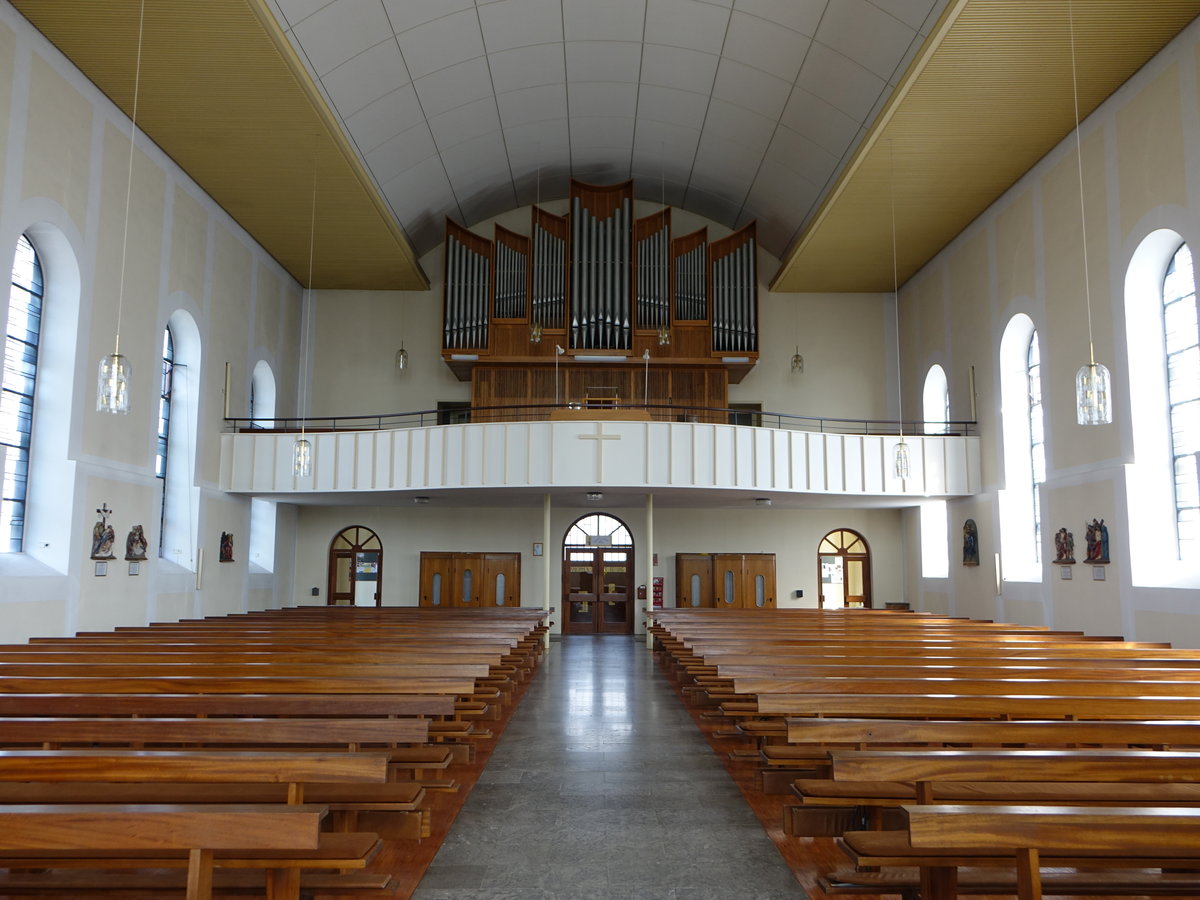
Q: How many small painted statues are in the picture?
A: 6